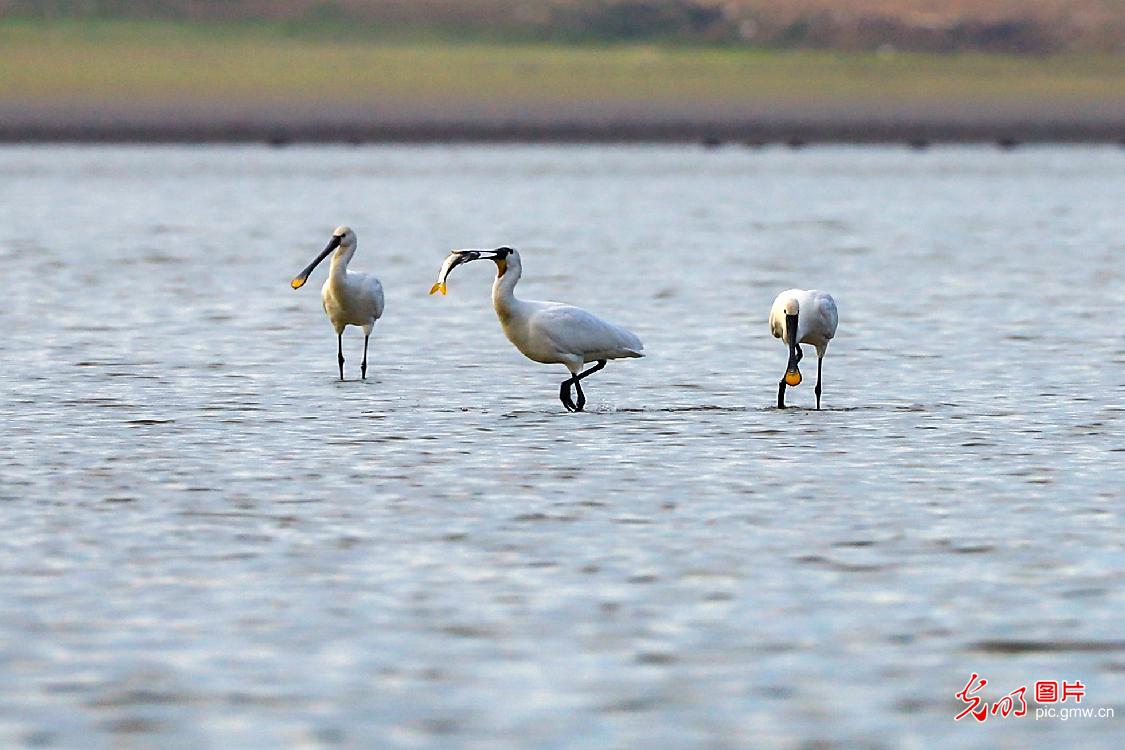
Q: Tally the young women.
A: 0